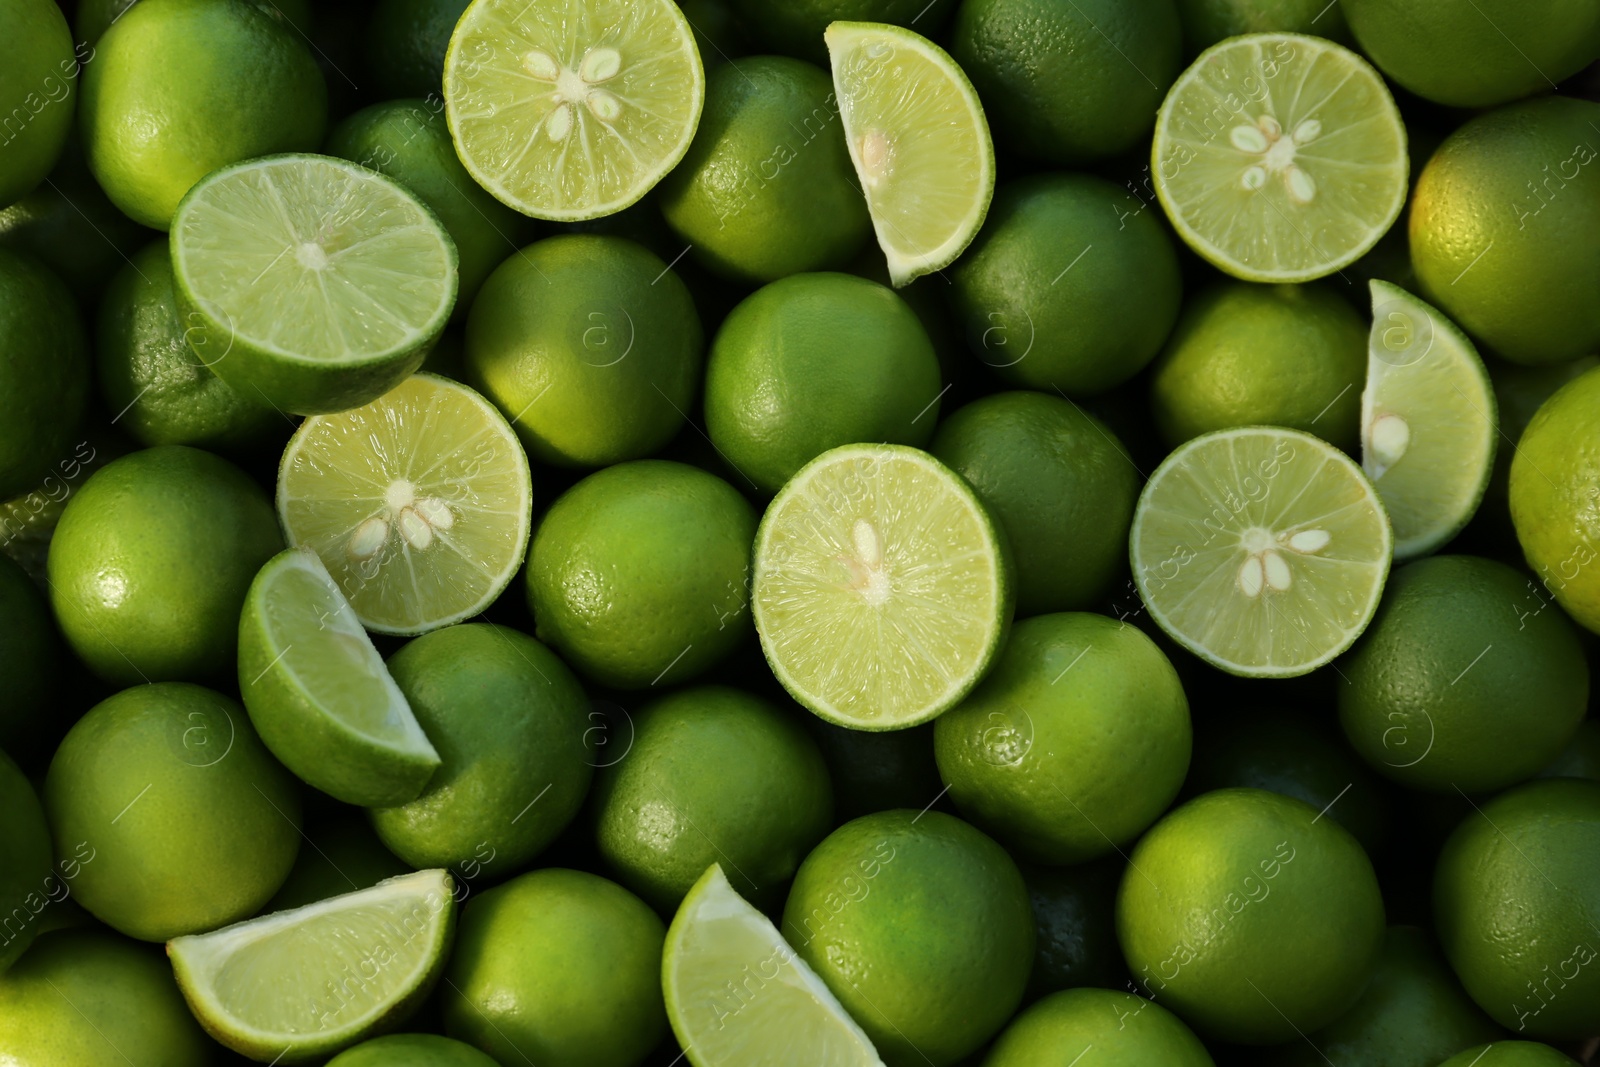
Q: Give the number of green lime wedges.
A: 5